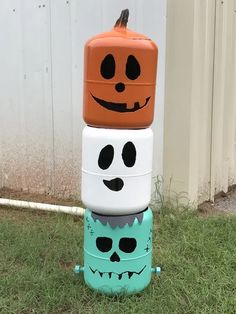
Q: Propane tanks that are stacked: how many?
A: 3